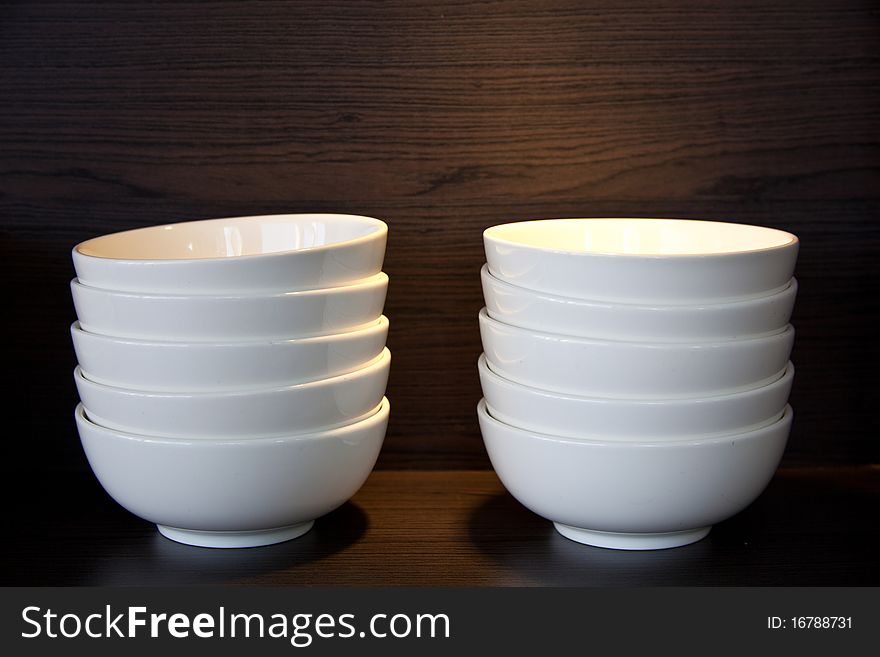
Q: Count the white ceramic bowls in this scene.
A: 10